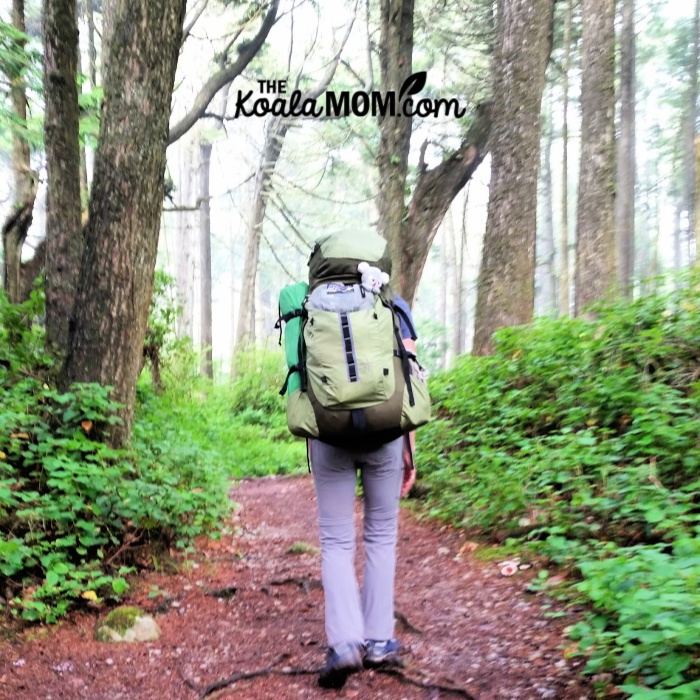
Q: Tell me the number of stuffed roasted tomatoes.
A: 0